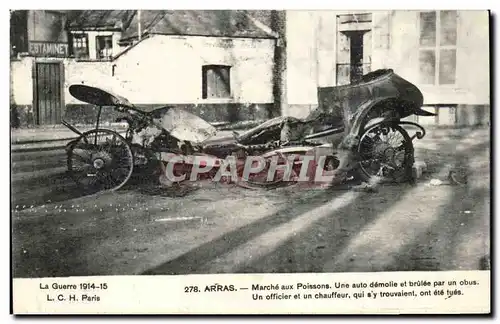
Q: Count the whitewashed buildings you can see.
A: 2